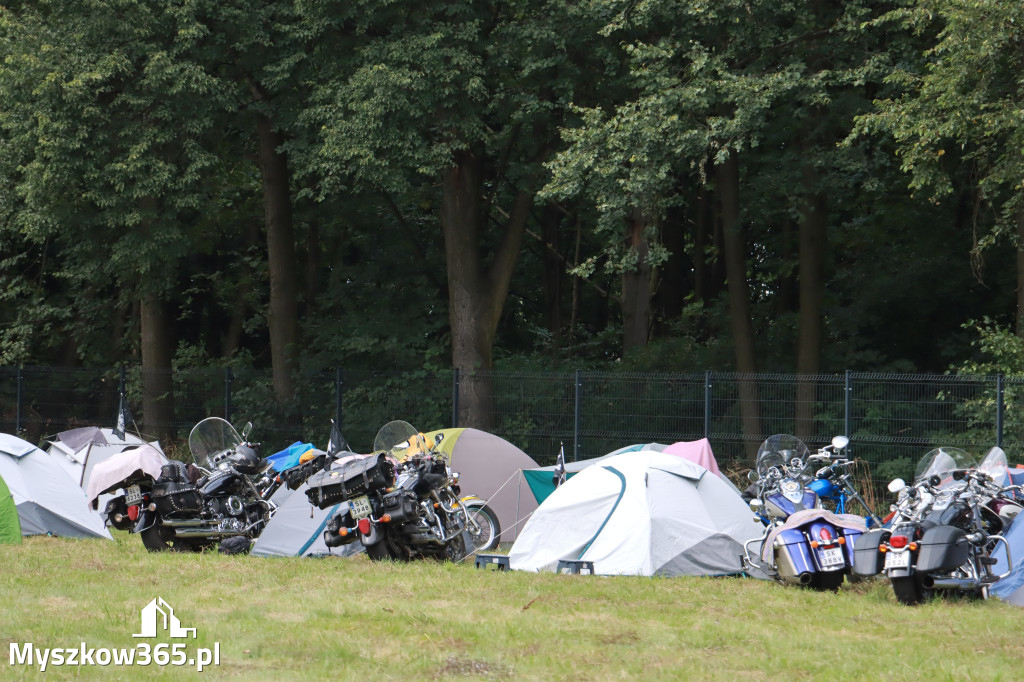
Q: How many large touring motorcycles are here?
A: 4